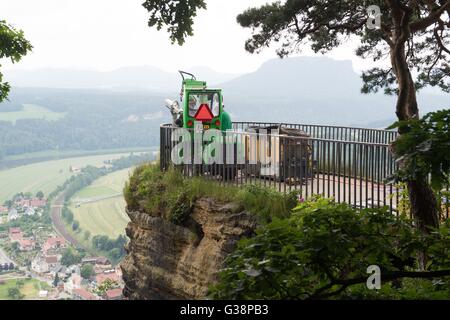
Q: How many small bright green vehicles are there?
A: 1